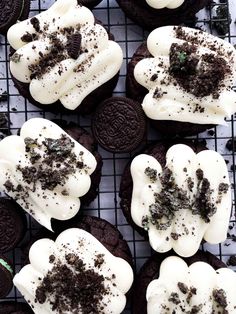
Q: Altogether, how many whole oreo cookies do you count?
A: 1